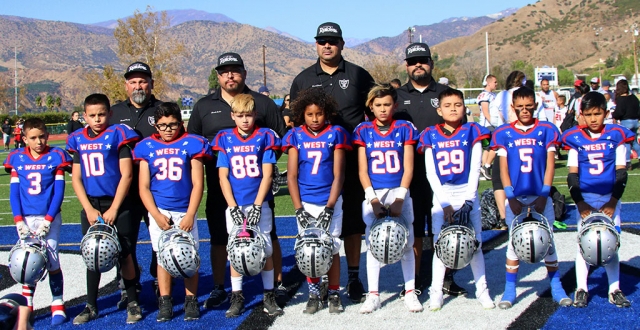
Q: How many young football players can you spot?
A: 9